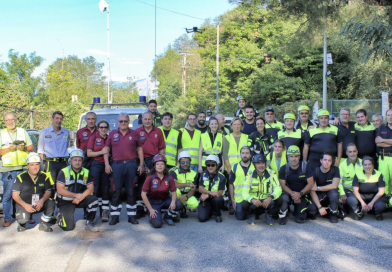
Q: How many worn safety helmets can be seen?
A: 11